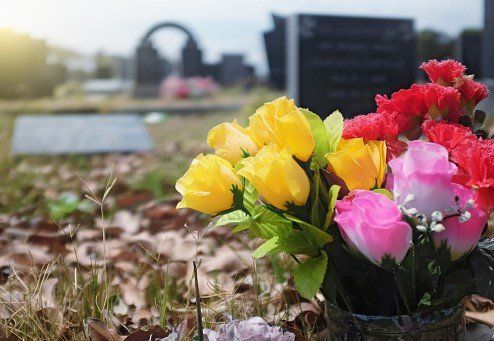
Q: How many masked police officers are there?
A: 0